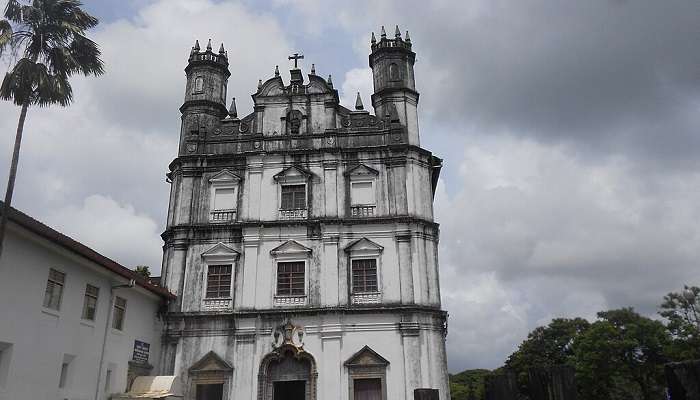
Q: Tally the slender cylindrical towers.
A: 2